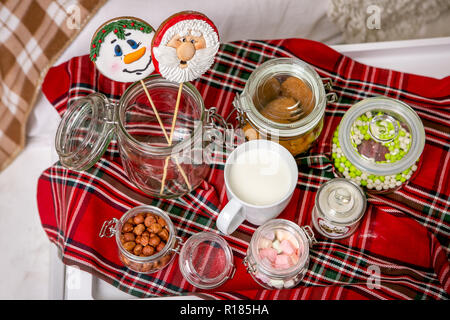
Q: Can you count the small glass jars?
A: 3